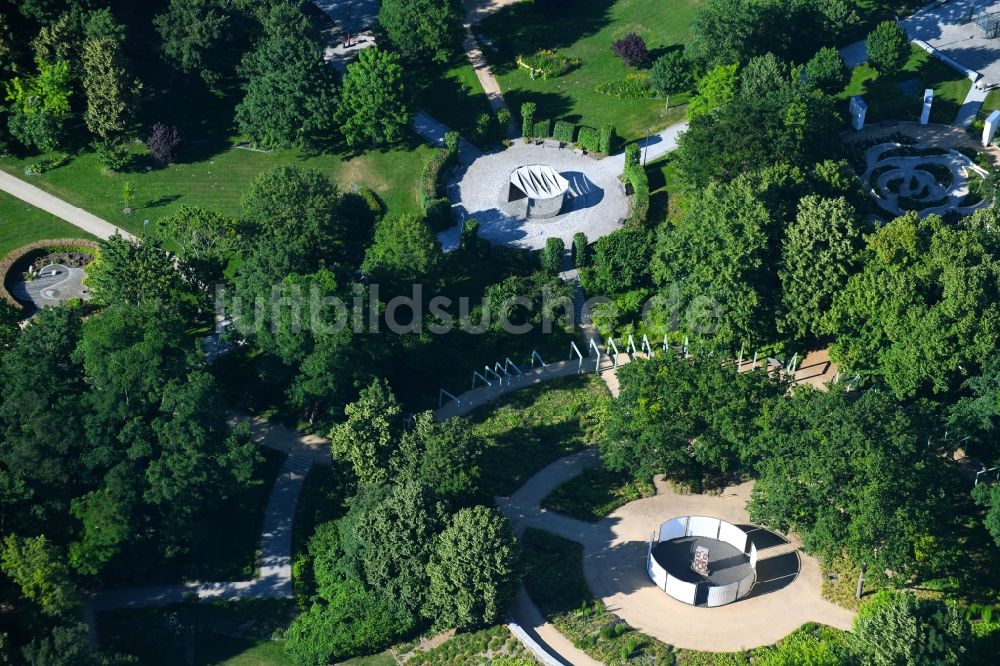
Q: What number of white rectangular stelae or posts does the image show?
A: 3